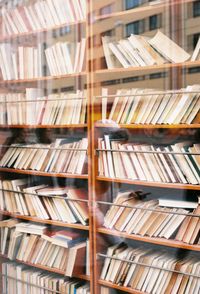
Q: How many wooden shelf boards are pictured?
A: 12